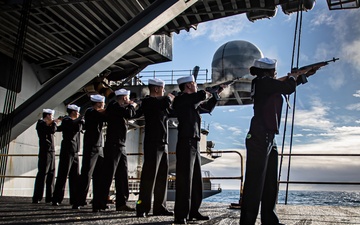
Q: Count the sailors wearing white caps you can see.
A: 7